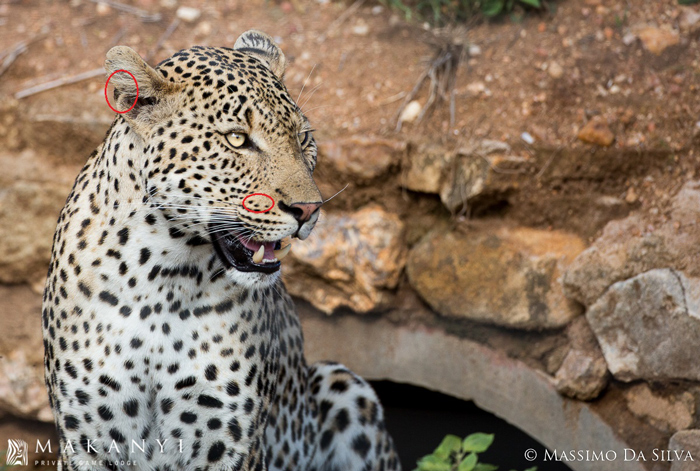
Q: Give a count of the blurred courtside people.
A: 0